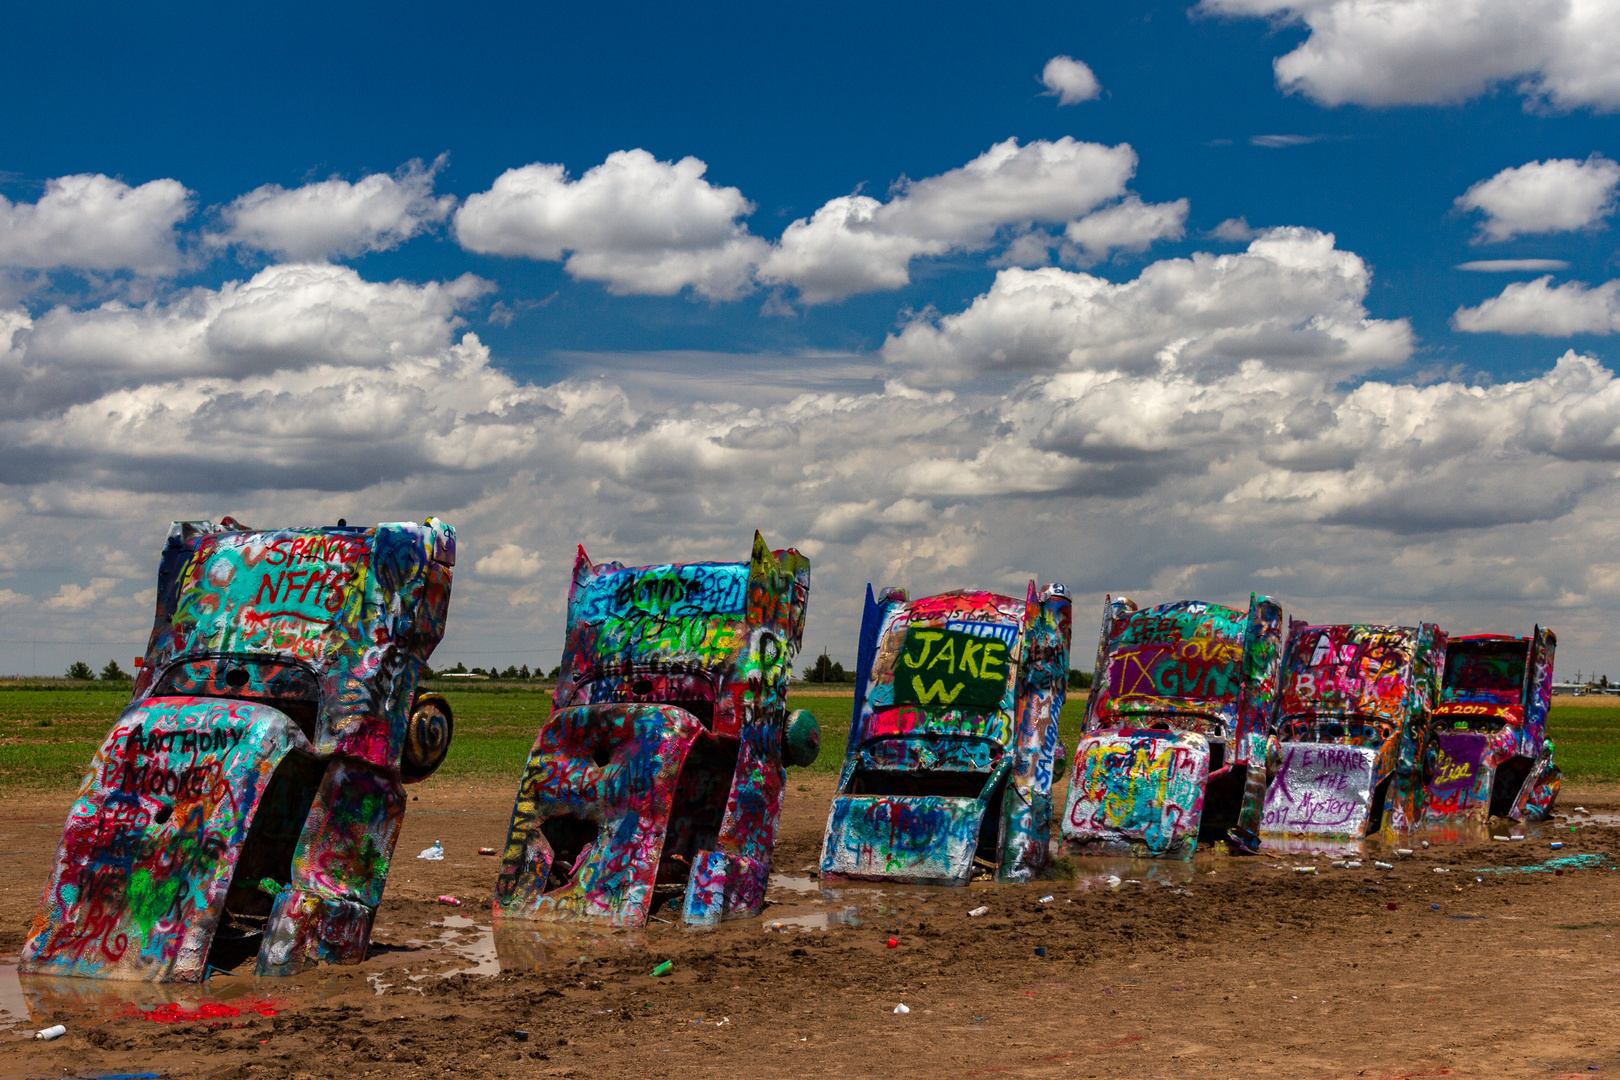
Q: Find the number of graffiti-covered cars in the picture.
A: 6